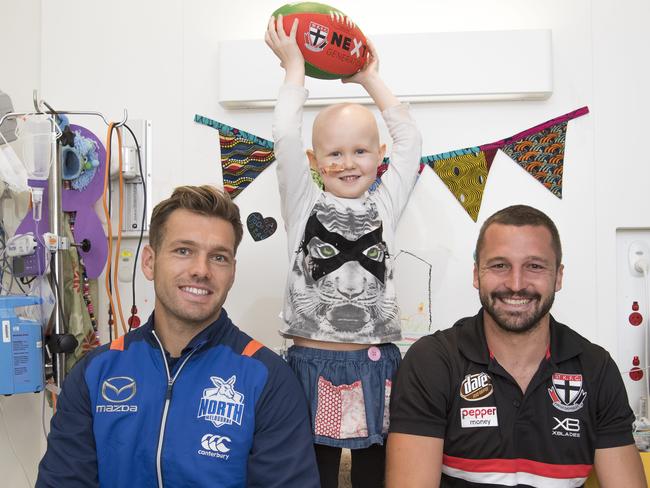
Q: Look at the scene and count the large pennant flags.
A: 3